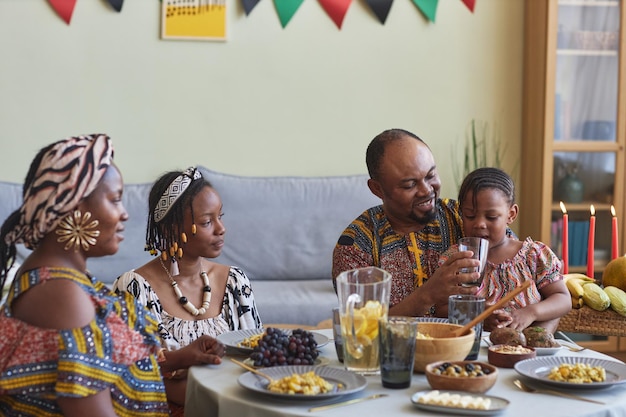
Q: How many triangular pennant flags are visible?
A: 8